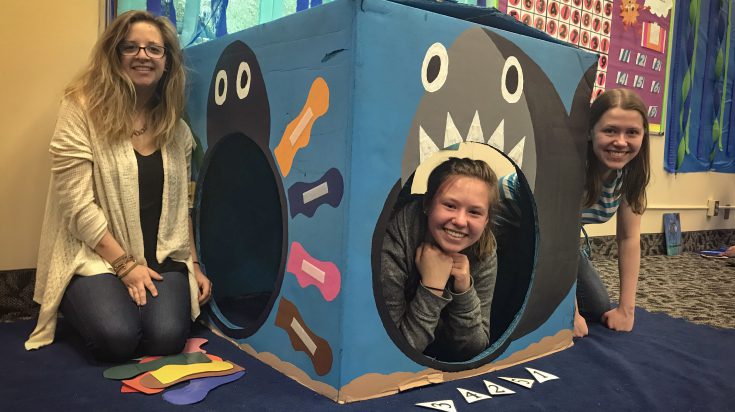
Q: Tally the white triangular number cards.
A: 5